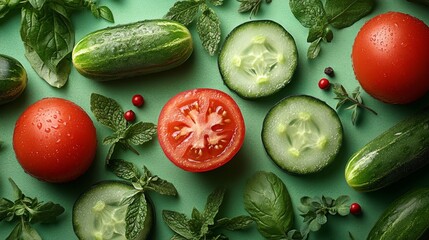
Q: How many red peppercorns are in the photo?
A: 4